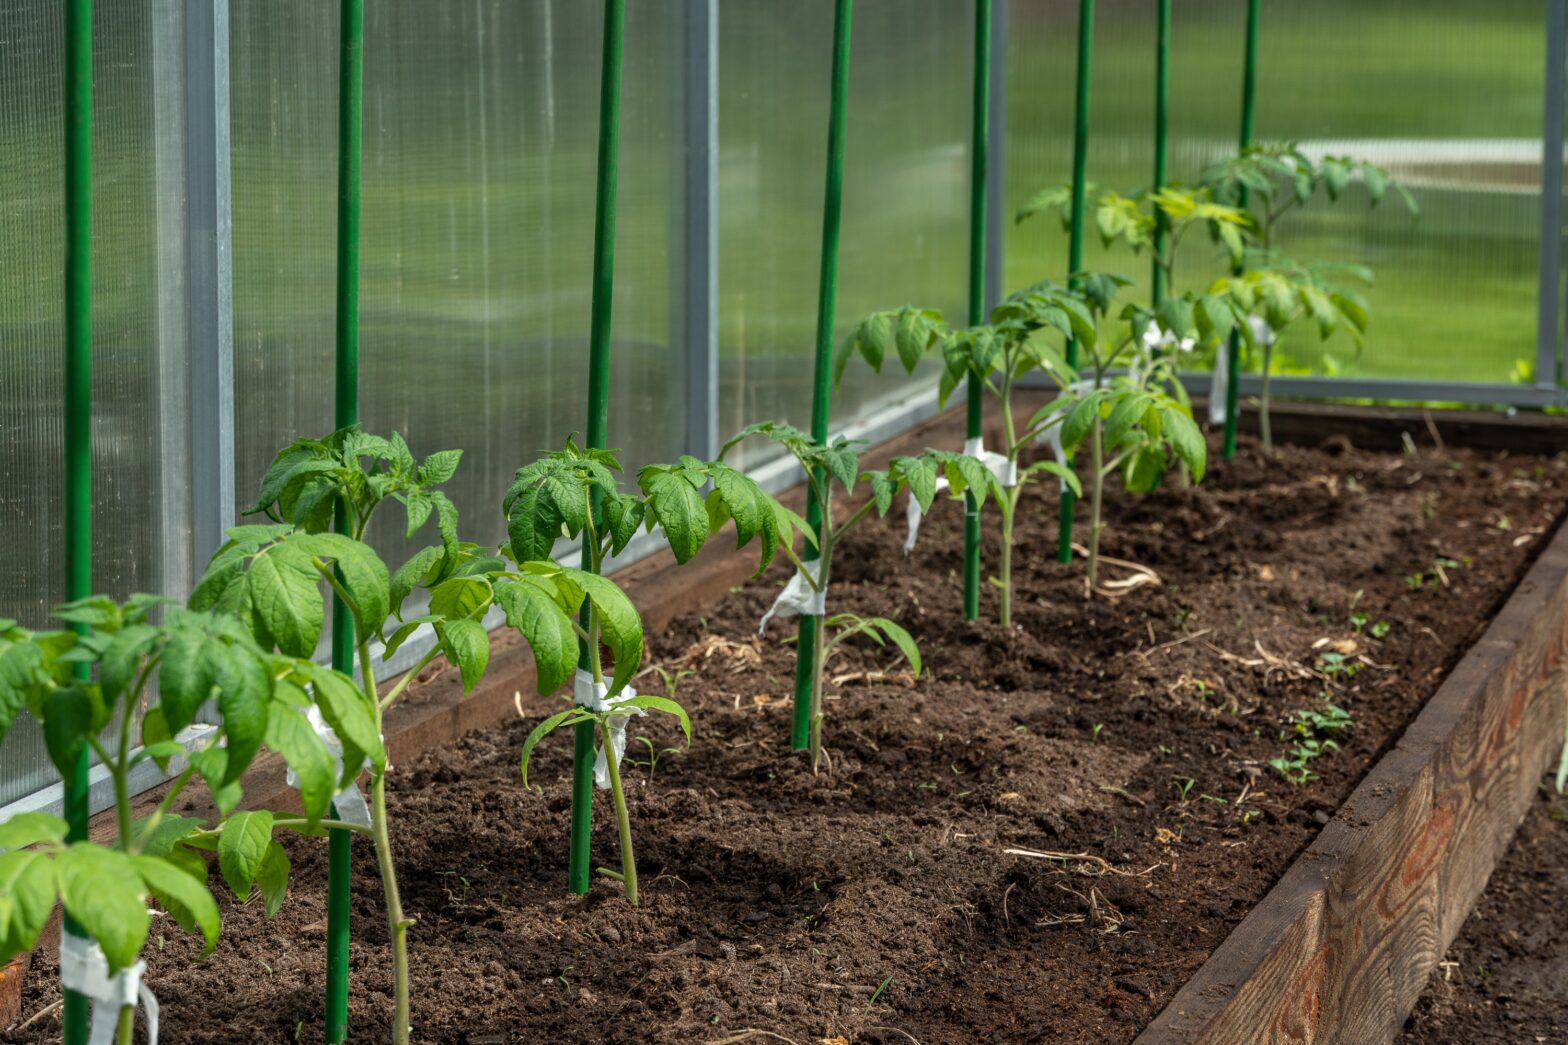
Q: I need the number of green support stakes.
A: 8